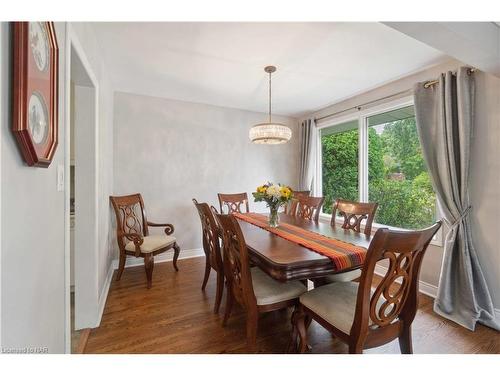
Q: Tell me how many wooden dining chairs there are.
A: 8